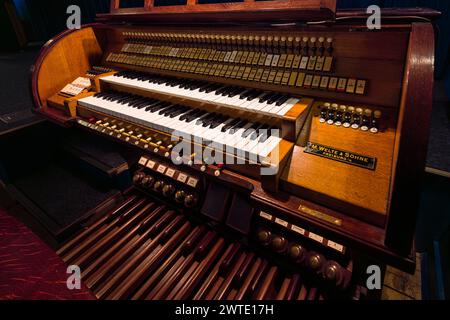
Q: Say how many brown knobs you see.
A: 11